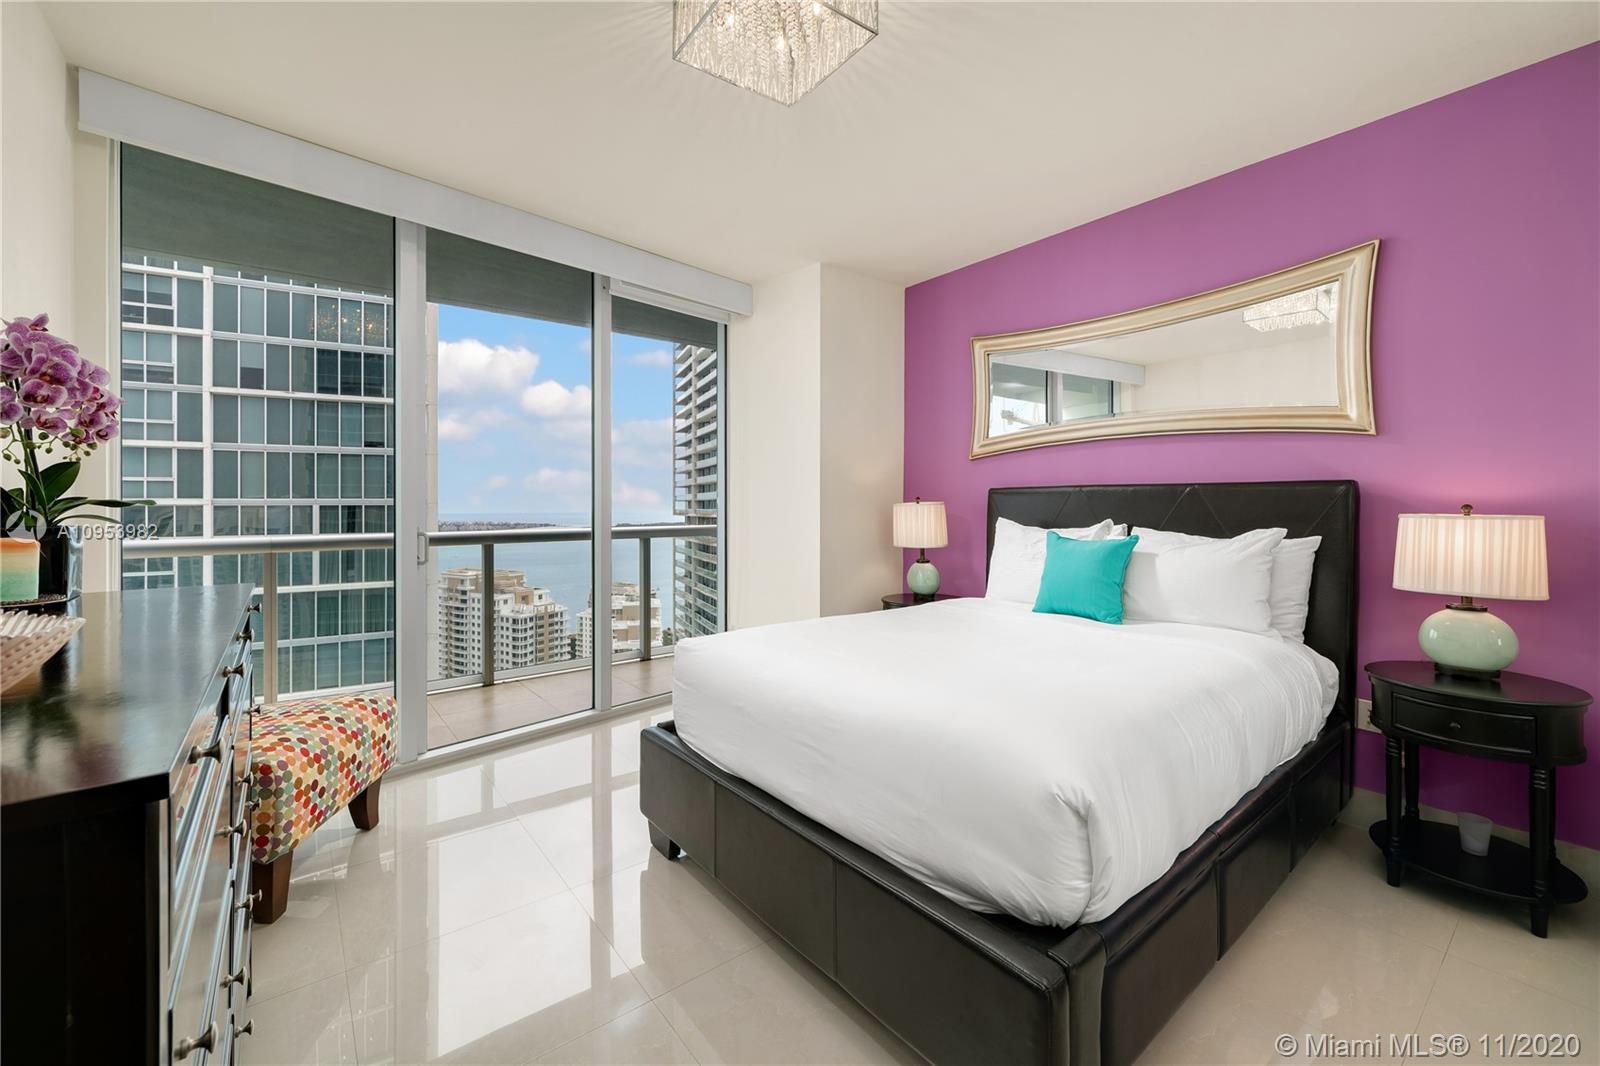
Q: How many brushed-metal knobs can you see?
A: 13